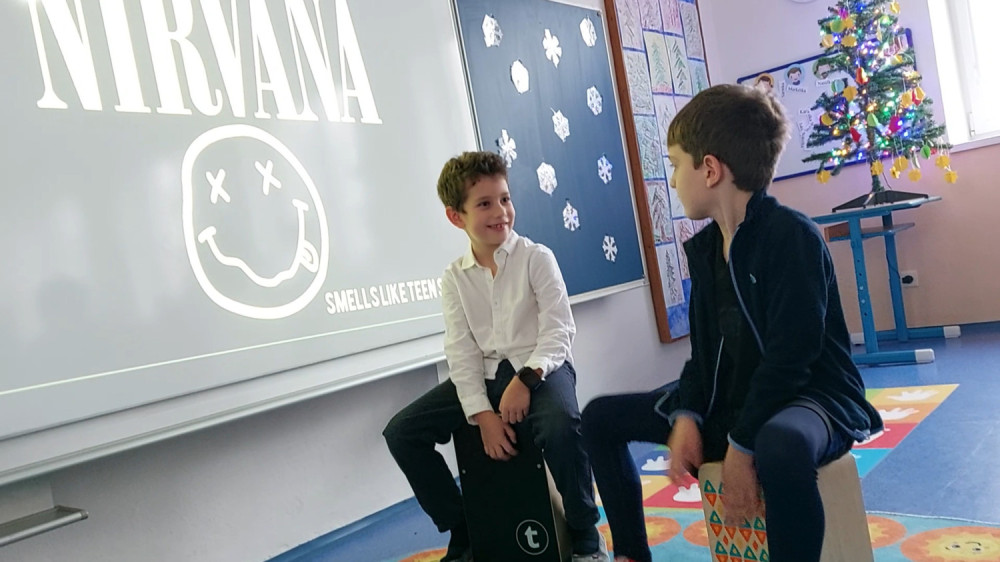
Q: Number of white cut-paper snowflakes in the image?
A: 11